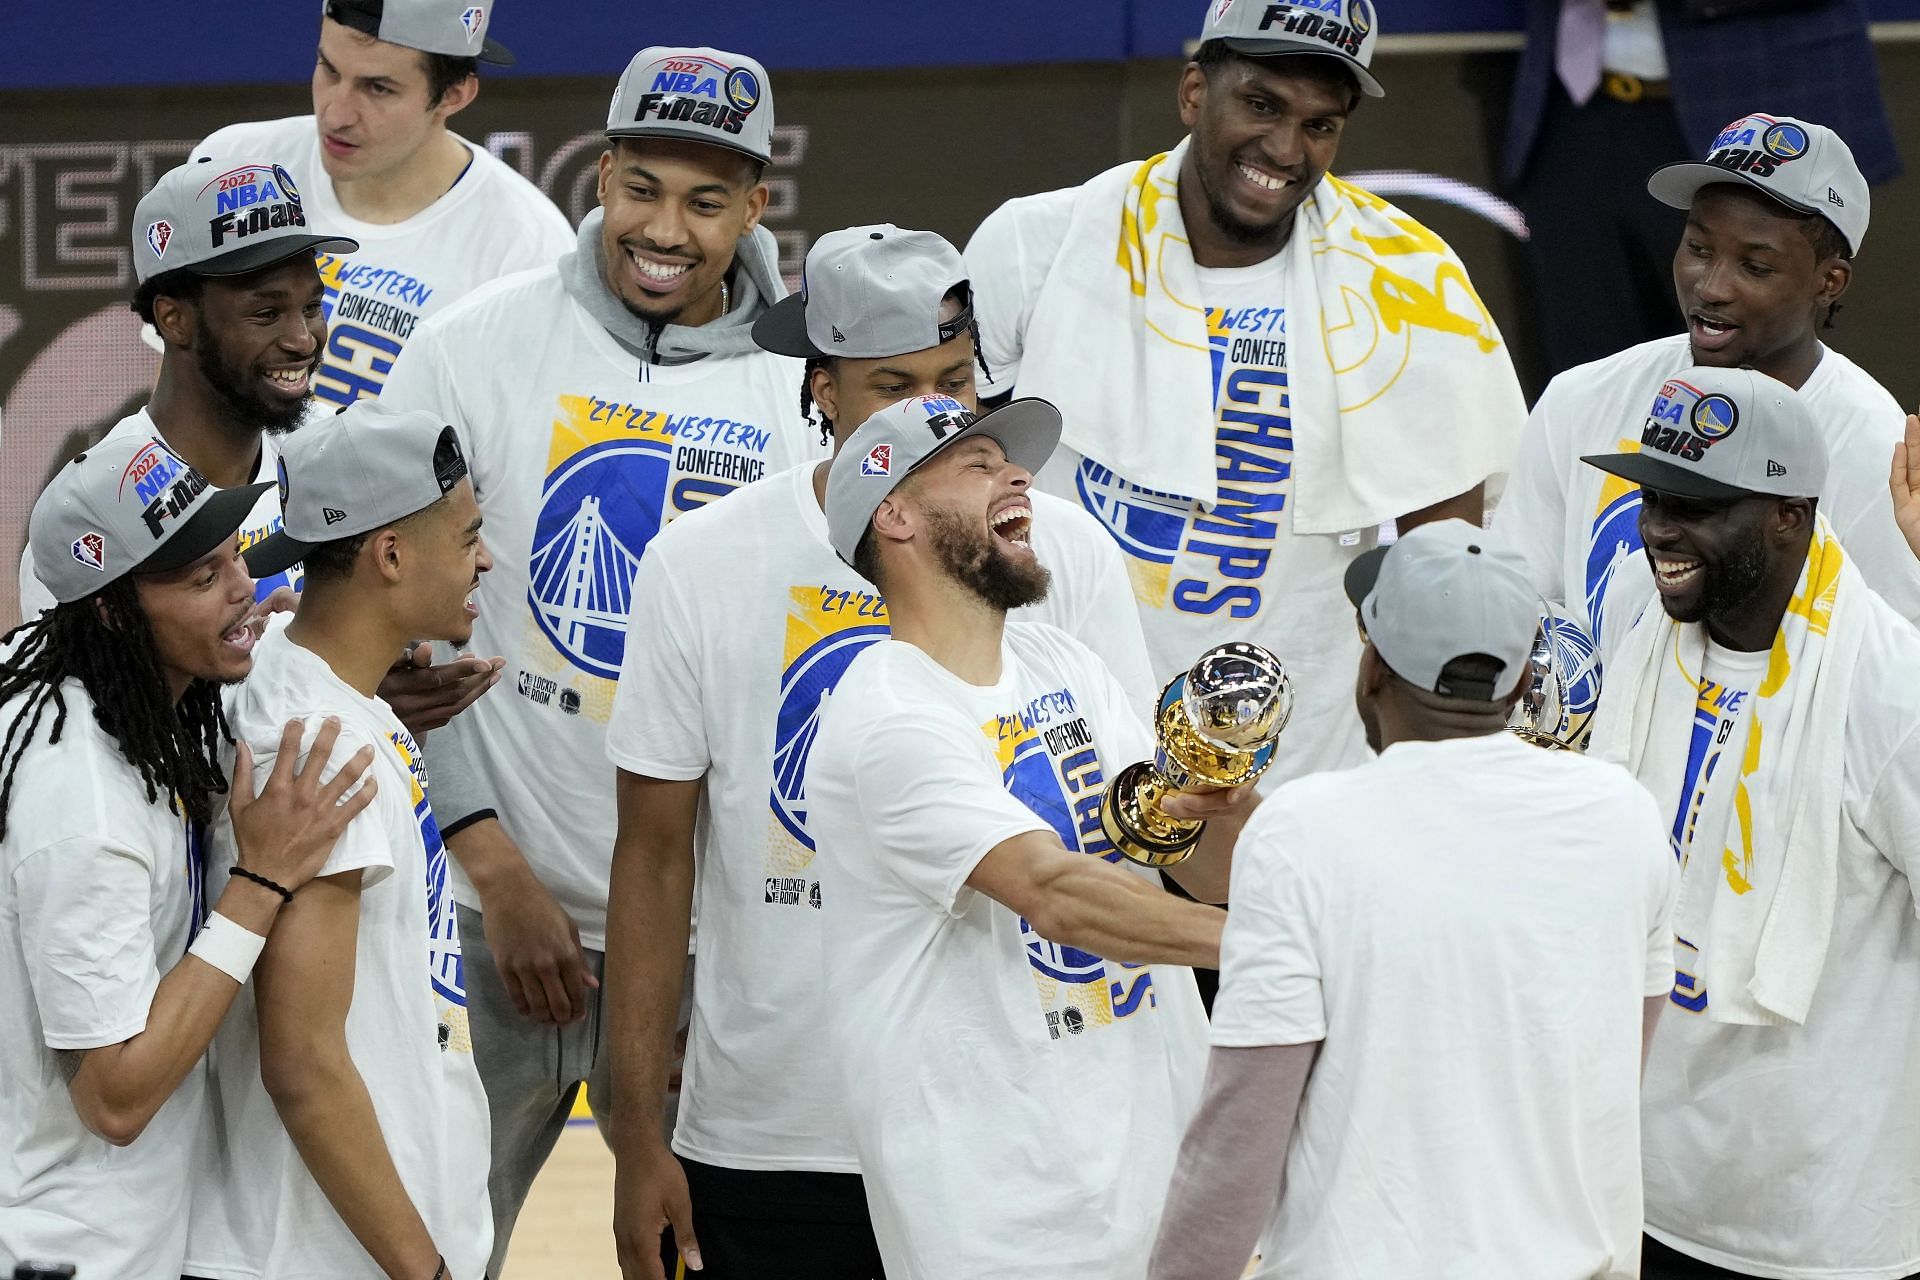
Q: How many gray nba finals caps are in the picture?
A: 11